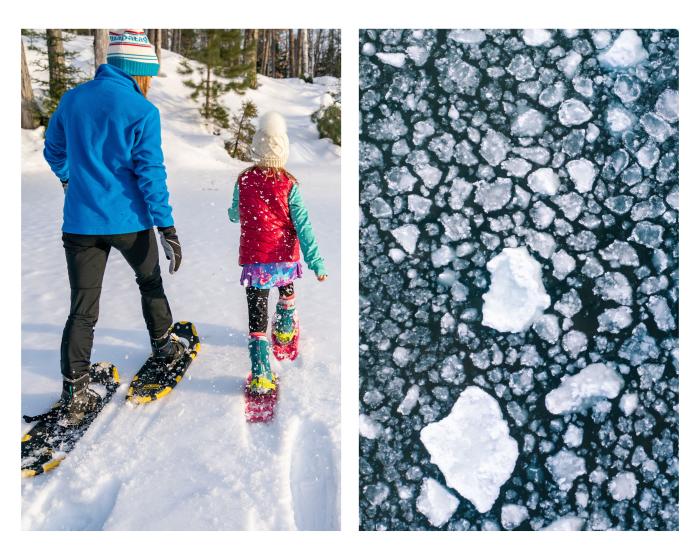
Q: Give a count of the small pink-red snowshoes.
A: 2